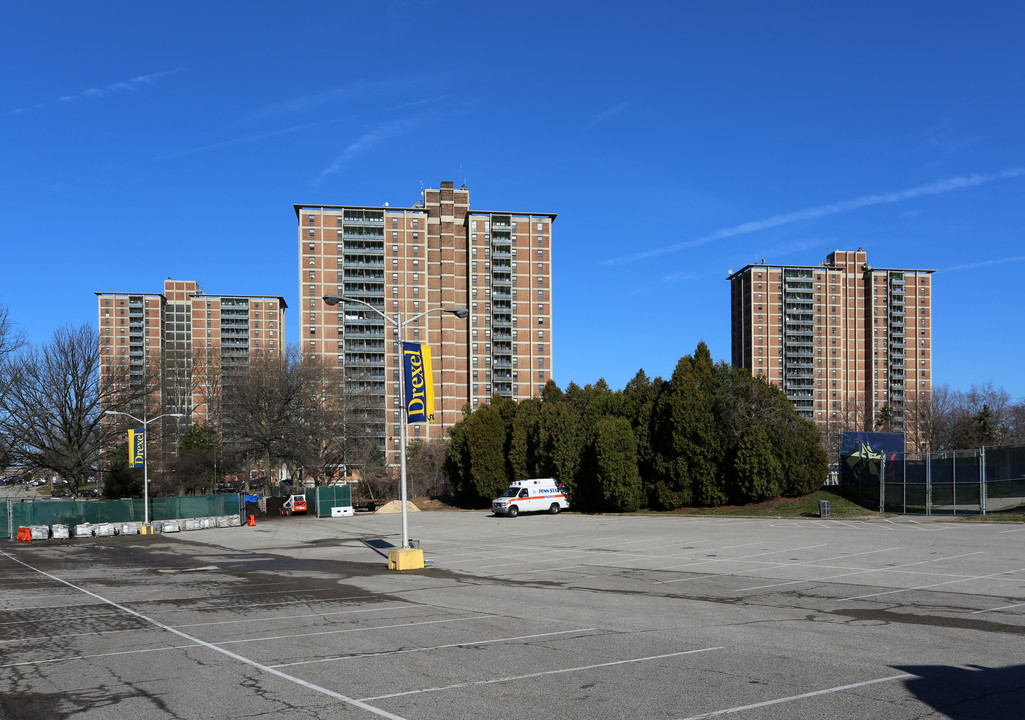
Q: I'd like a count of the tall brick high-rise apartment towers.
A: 3